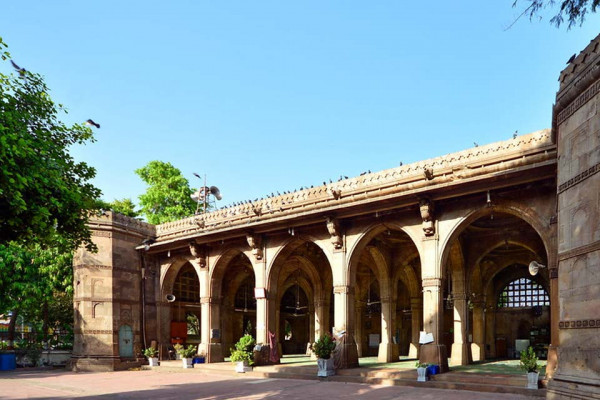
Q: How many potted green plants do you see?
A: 6